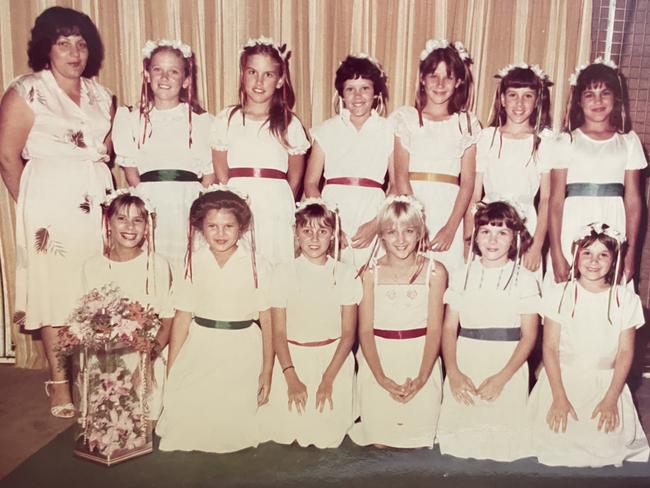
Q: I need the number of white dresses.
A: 13